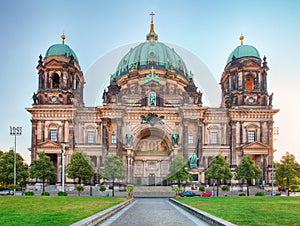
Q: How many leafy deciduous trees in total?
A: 8